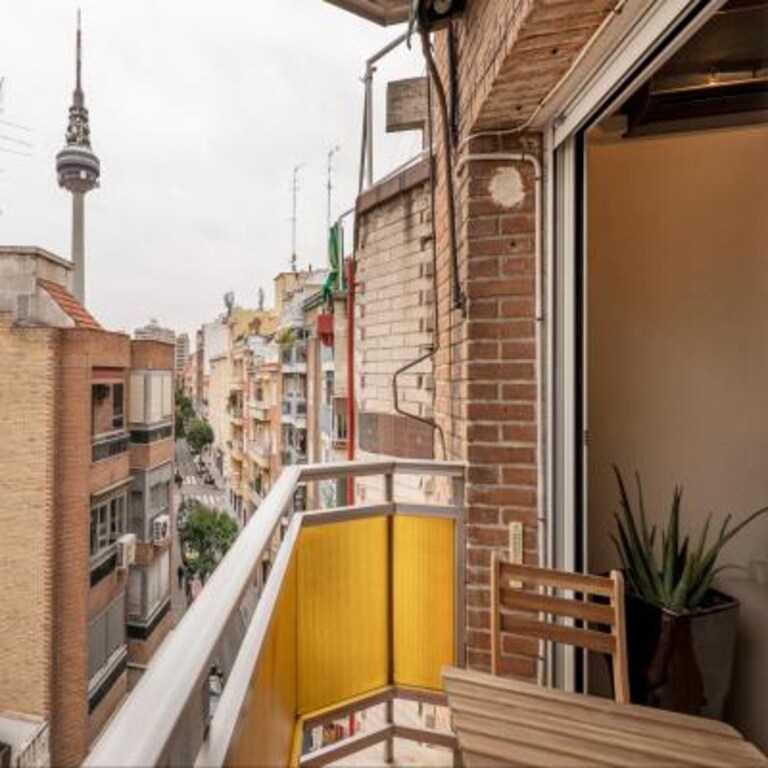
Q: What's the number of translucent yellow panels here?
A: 3